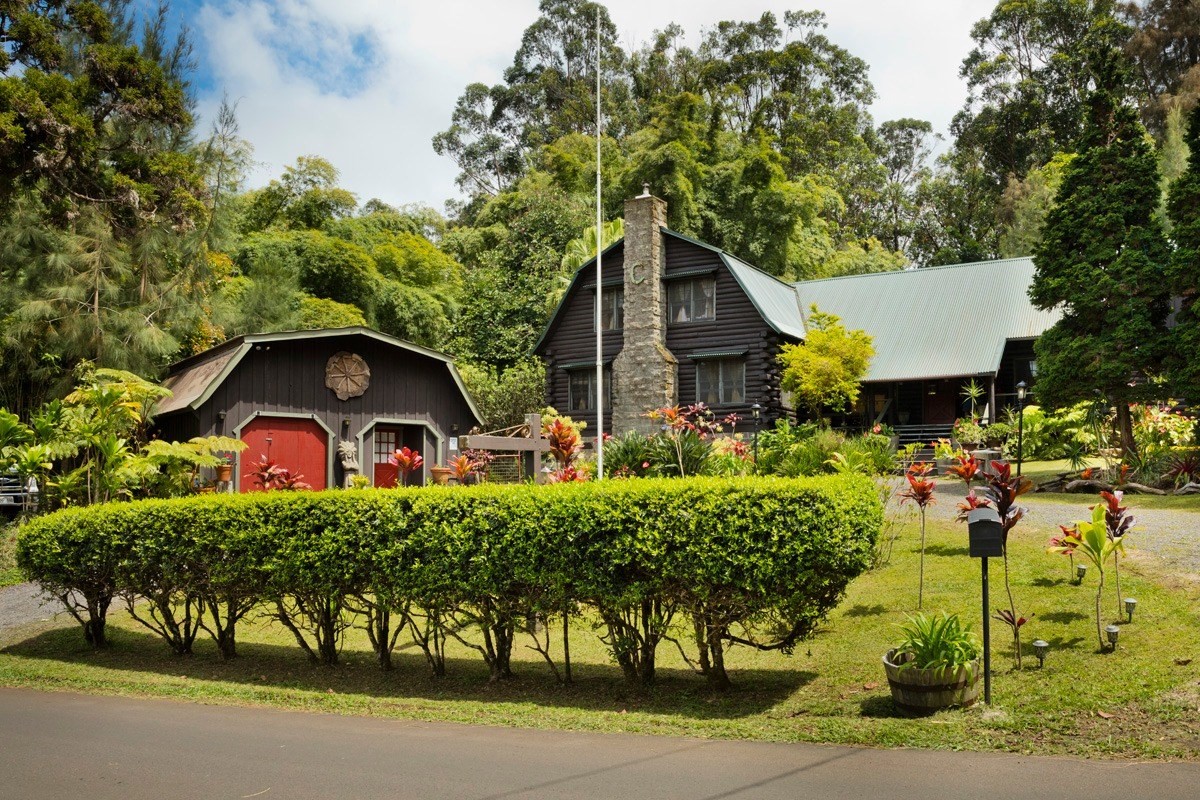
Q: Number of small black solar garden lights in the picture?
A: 4